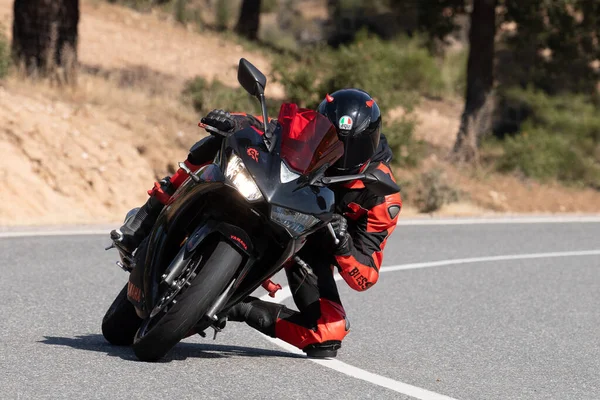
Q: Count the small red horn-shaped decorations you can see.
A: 2